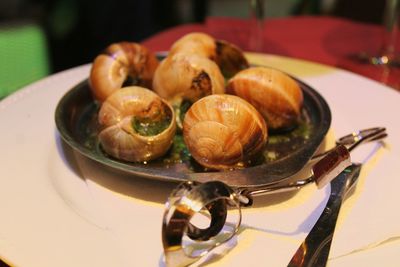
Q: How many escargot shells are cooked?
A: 6